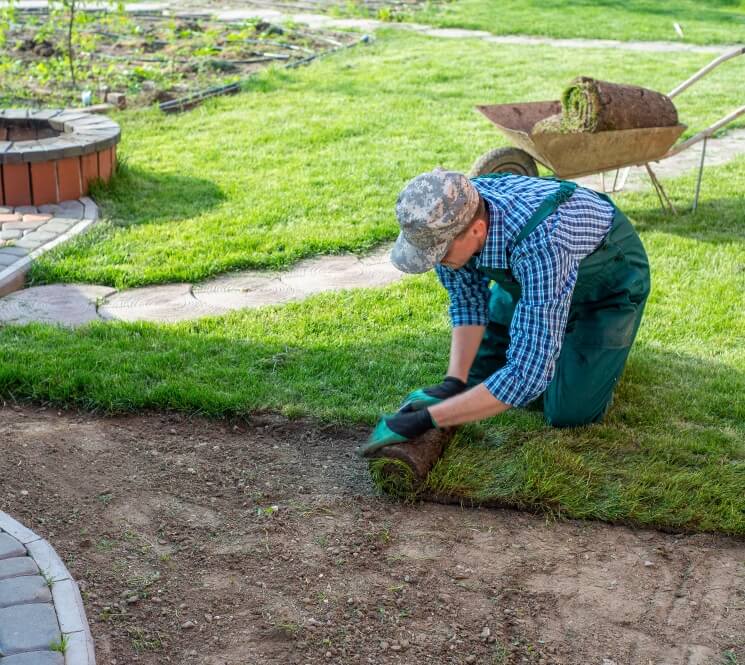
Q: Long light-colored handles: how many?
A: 2